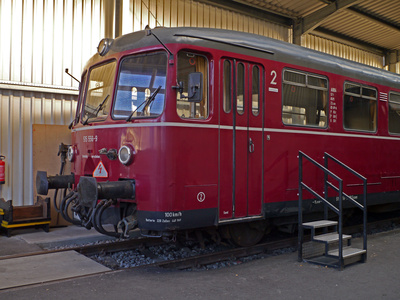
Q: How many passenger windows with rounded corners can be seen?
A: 3